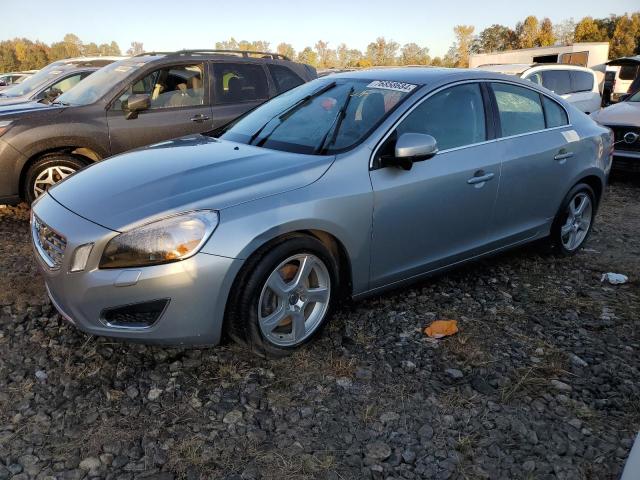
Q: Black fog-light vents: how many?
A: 1